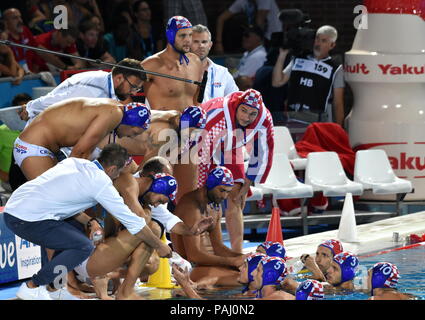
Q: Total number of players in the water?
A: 7